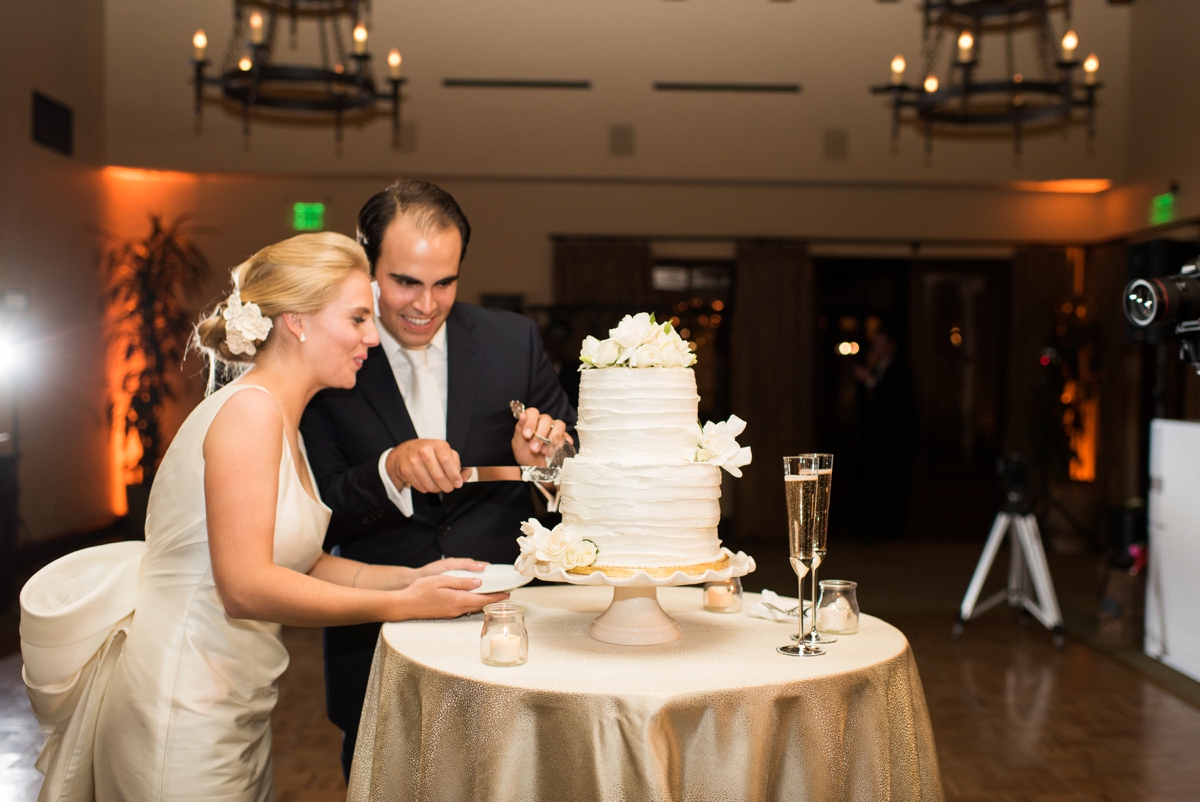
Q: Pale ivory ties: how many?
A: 1